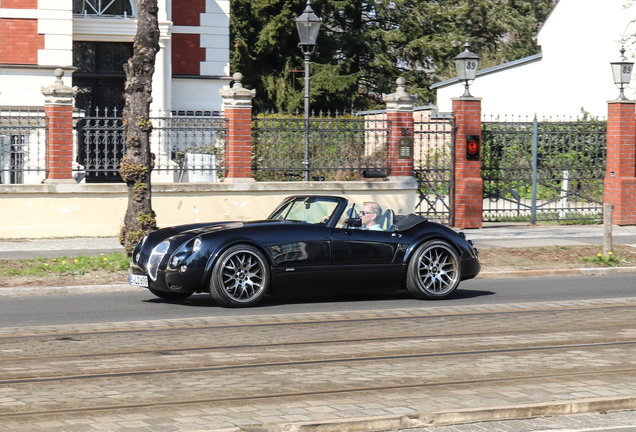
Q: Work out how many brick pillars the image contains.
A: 5